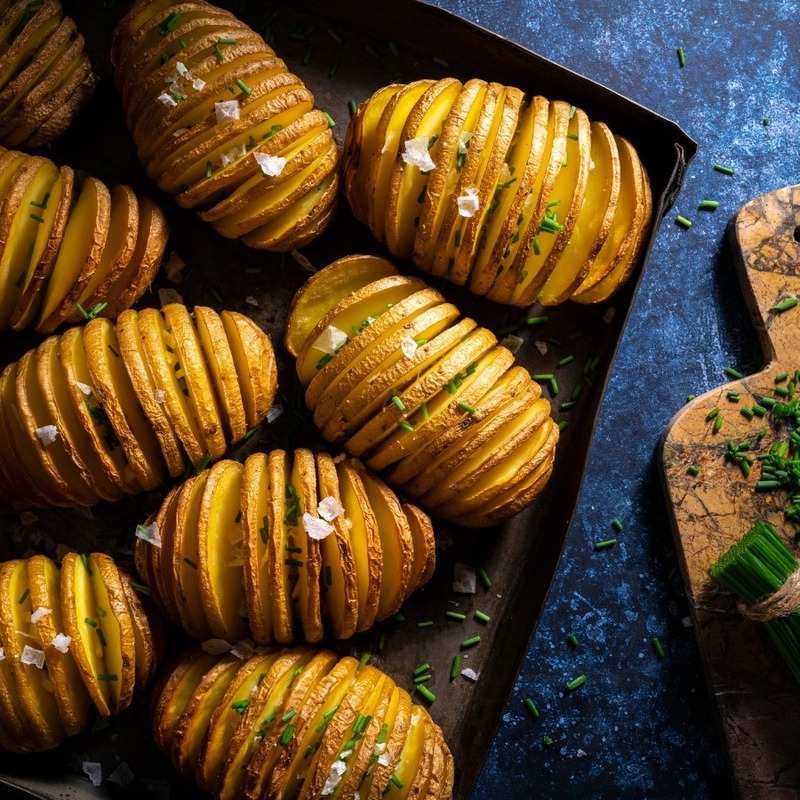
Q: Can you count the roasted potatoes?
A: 9